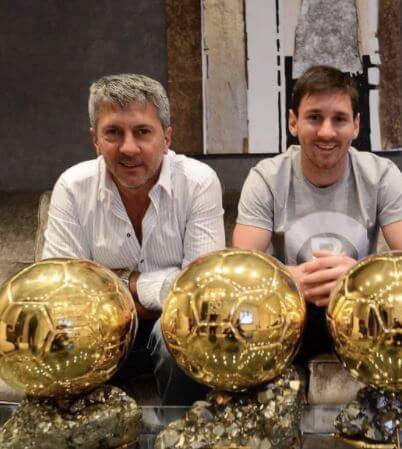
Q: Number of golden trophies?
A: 3